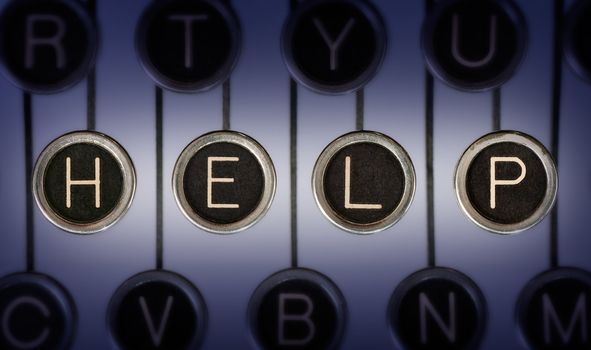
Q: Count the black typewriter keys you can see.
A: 14